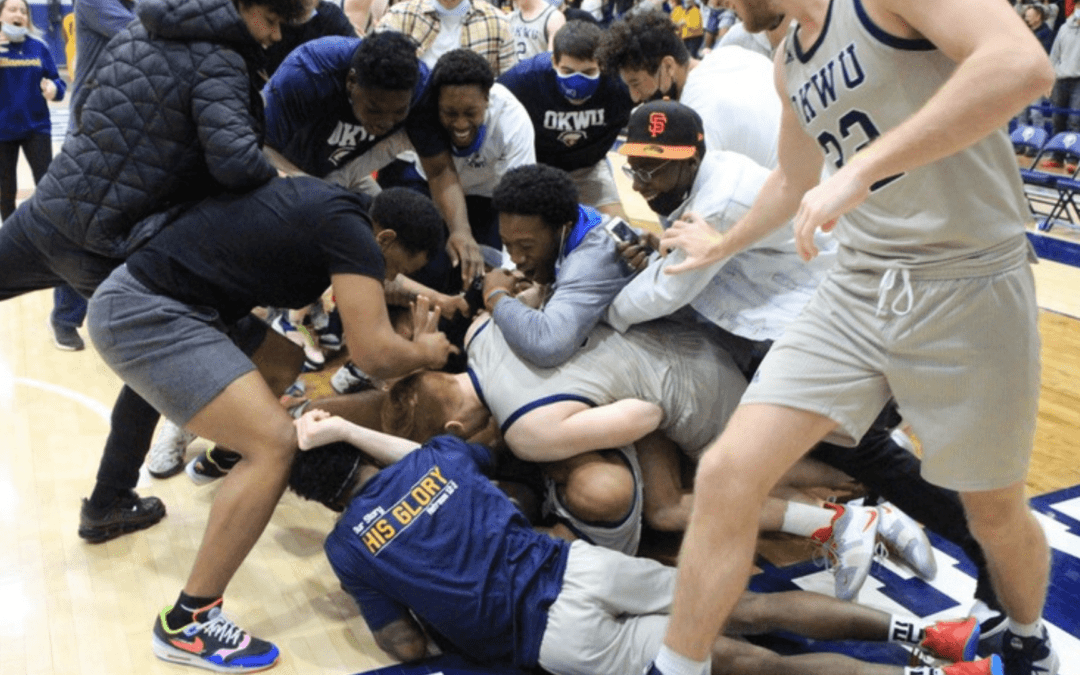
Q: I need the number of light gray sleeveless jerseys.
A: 4